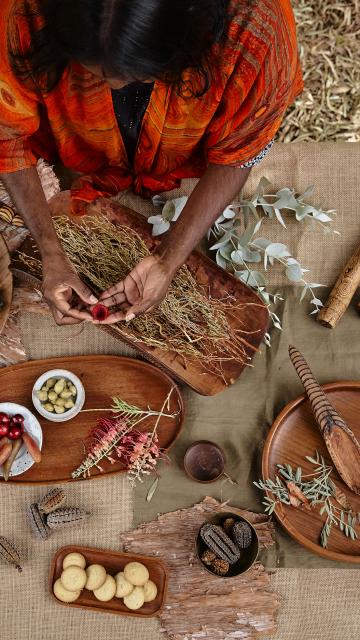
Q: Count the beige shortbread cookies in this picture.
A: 9